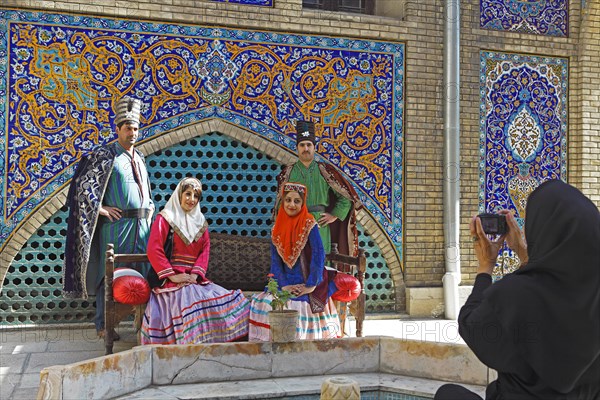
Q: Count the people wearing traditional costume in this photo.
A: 4